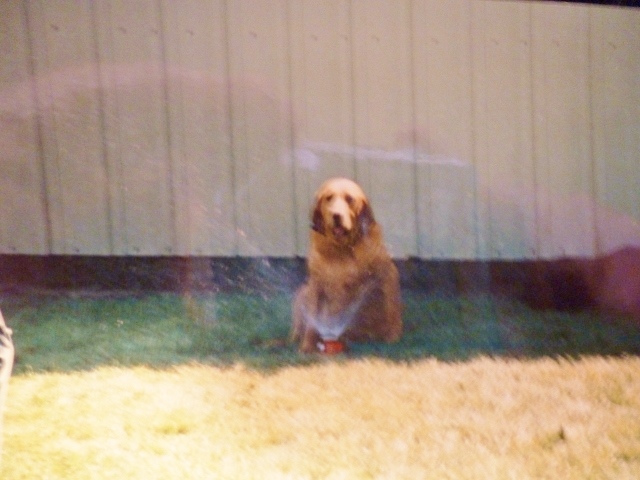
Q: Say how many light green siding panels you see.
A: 11